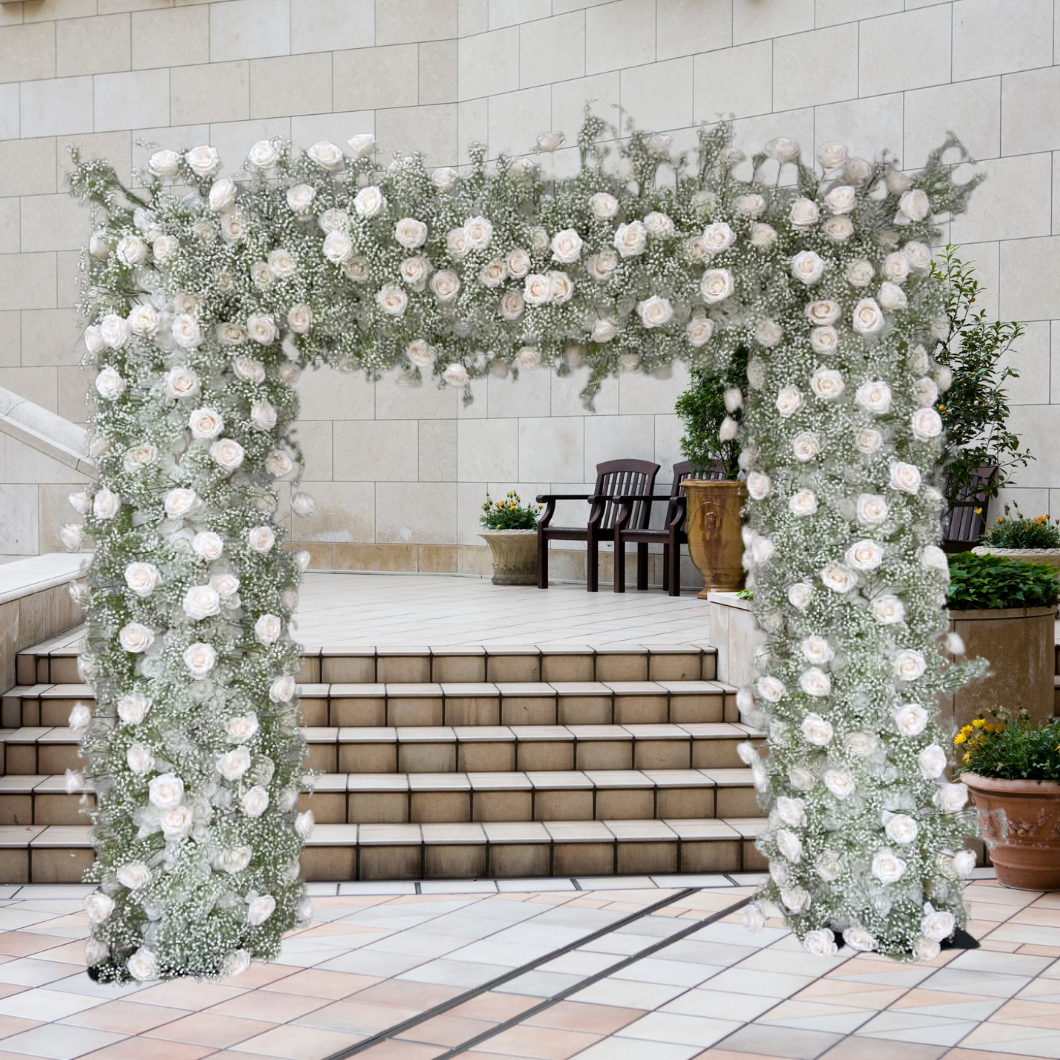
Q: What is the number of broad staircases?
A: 1